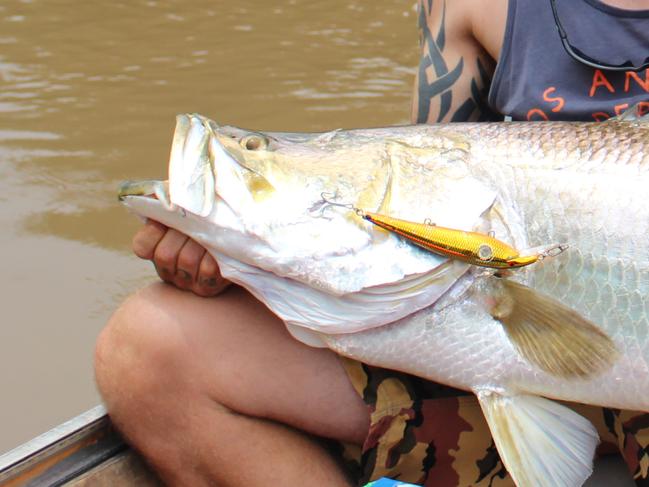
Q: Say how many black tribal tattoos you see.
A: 1